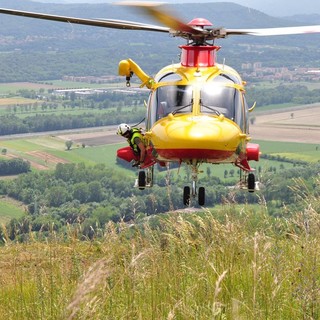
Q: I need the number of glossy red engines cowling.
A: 1